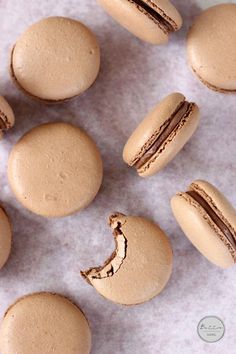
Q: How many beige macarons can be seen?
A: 10